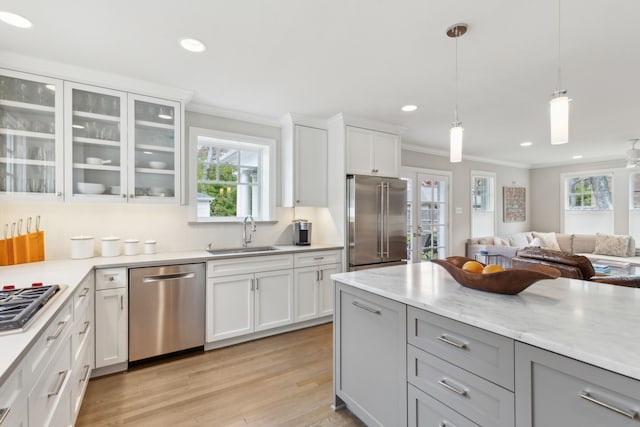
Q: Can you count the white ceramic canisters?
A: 4